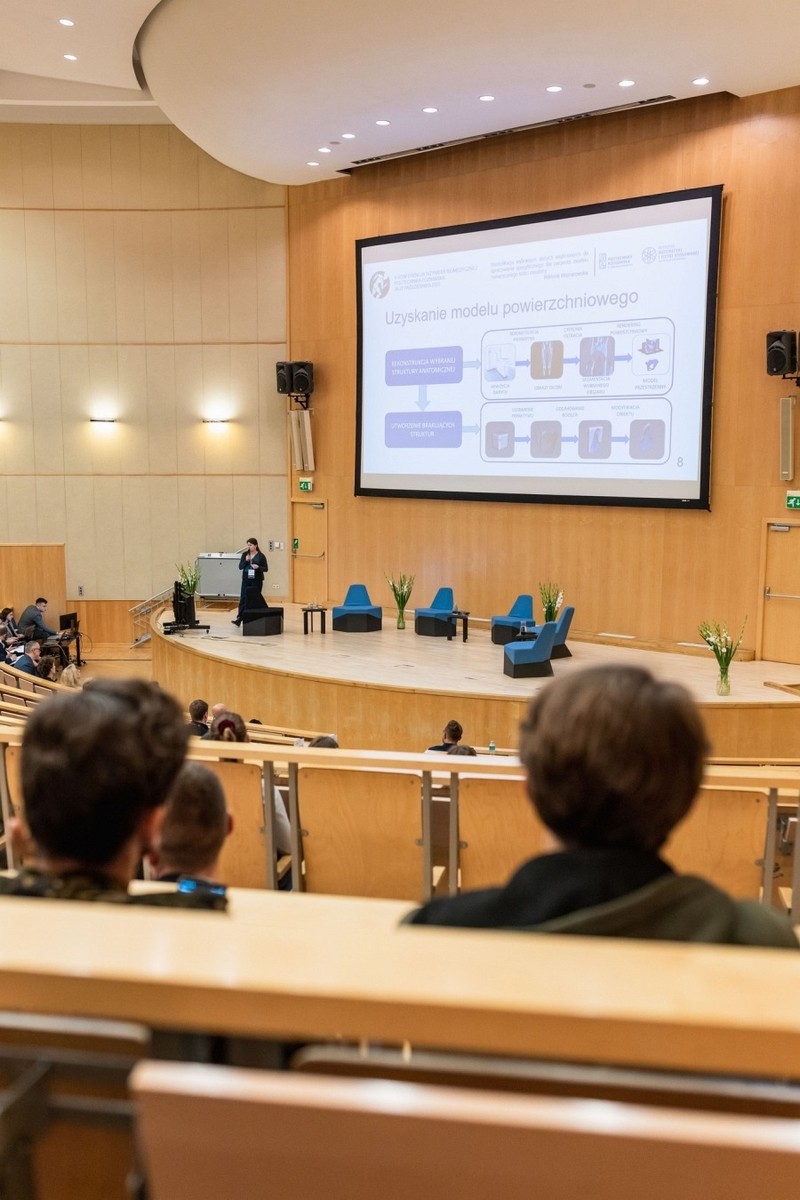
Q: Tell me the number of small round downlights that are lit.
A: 11